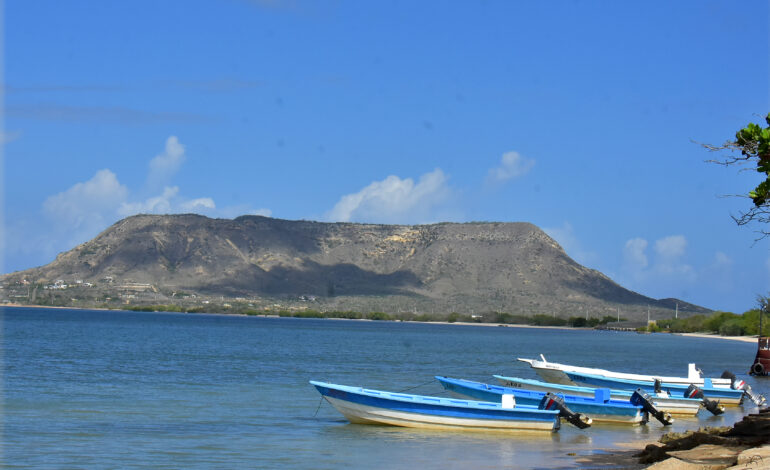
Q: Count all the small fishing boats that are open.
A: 5